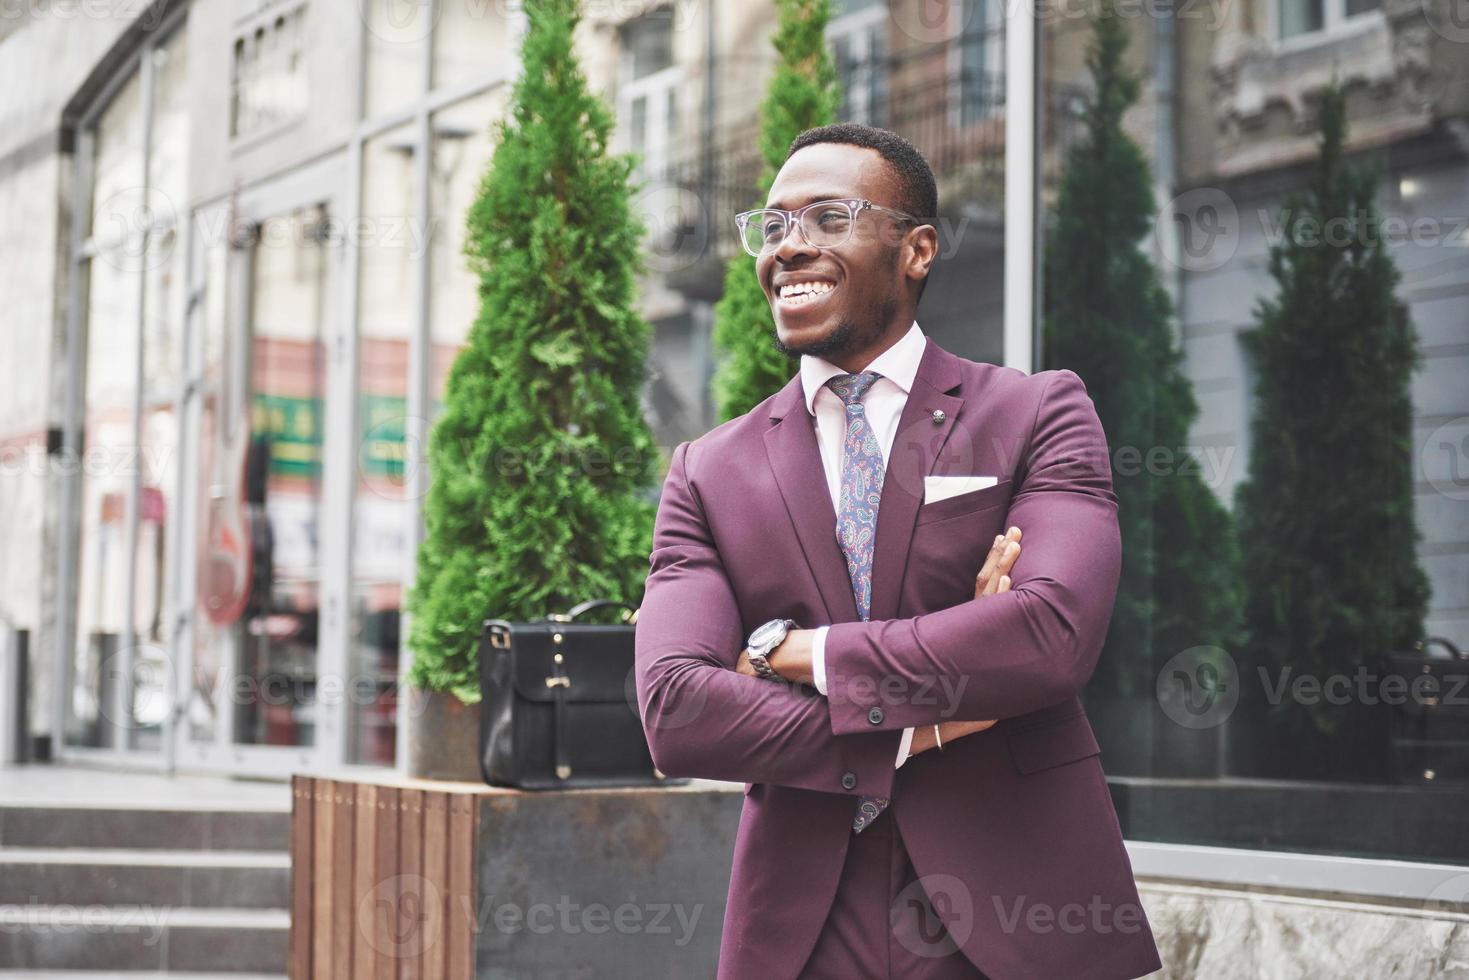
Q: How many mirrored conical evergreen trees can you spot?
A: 2